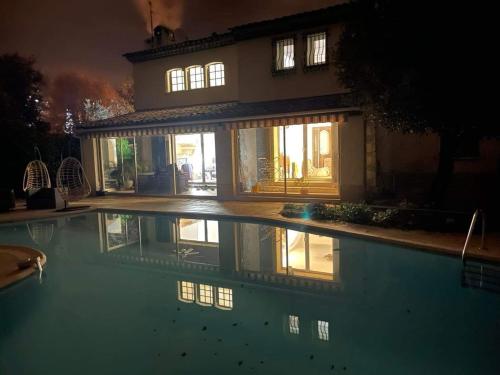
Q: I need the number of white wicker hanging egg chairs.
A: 2